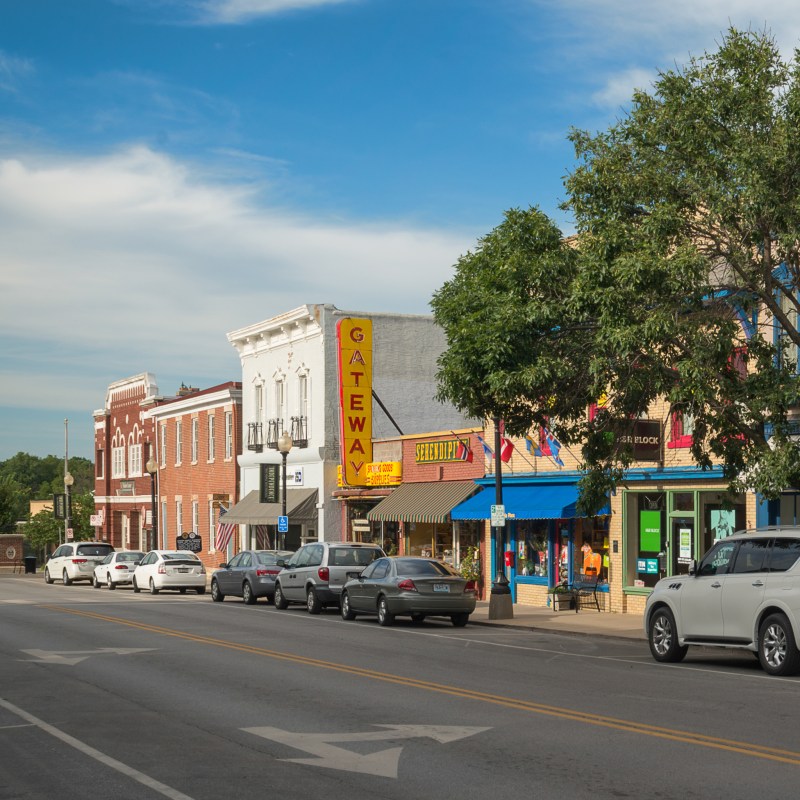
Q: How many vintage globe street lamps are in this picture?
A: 3